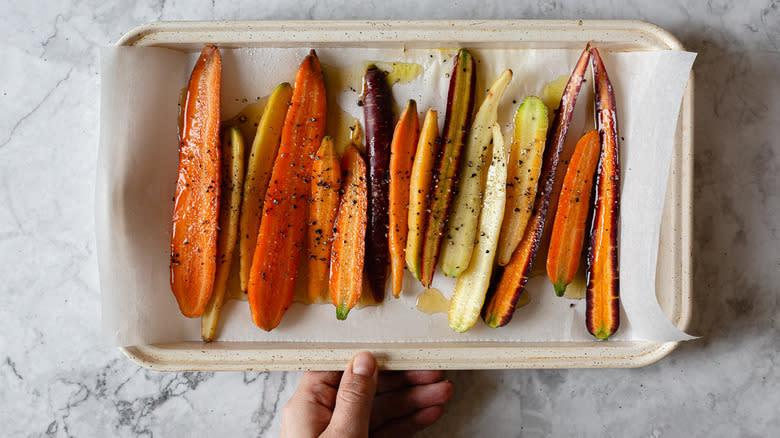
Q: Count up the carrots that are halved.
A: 15